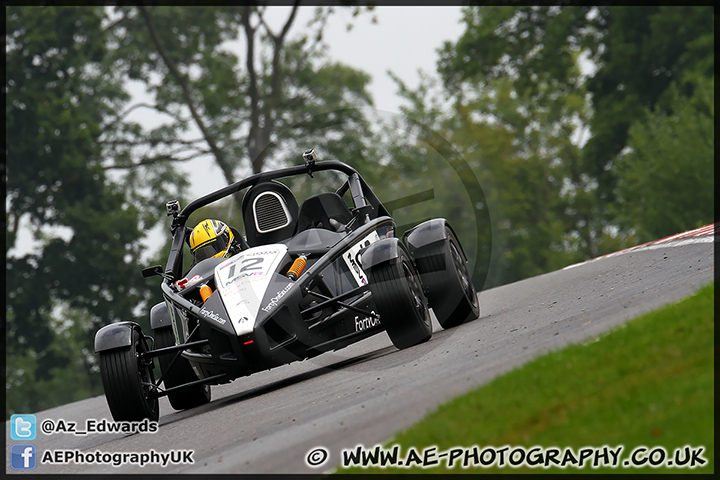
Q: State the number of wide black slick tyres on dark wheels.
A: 4